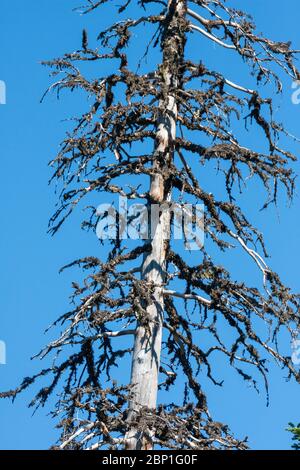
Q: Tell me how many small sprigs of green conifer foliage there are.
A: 1